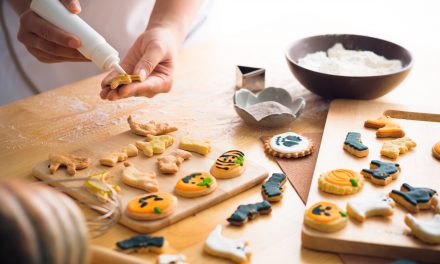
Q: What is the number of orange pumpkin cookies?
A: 5